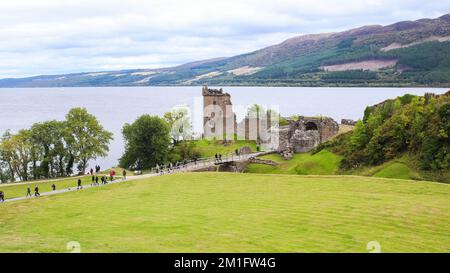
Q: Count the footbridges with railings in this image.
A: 1